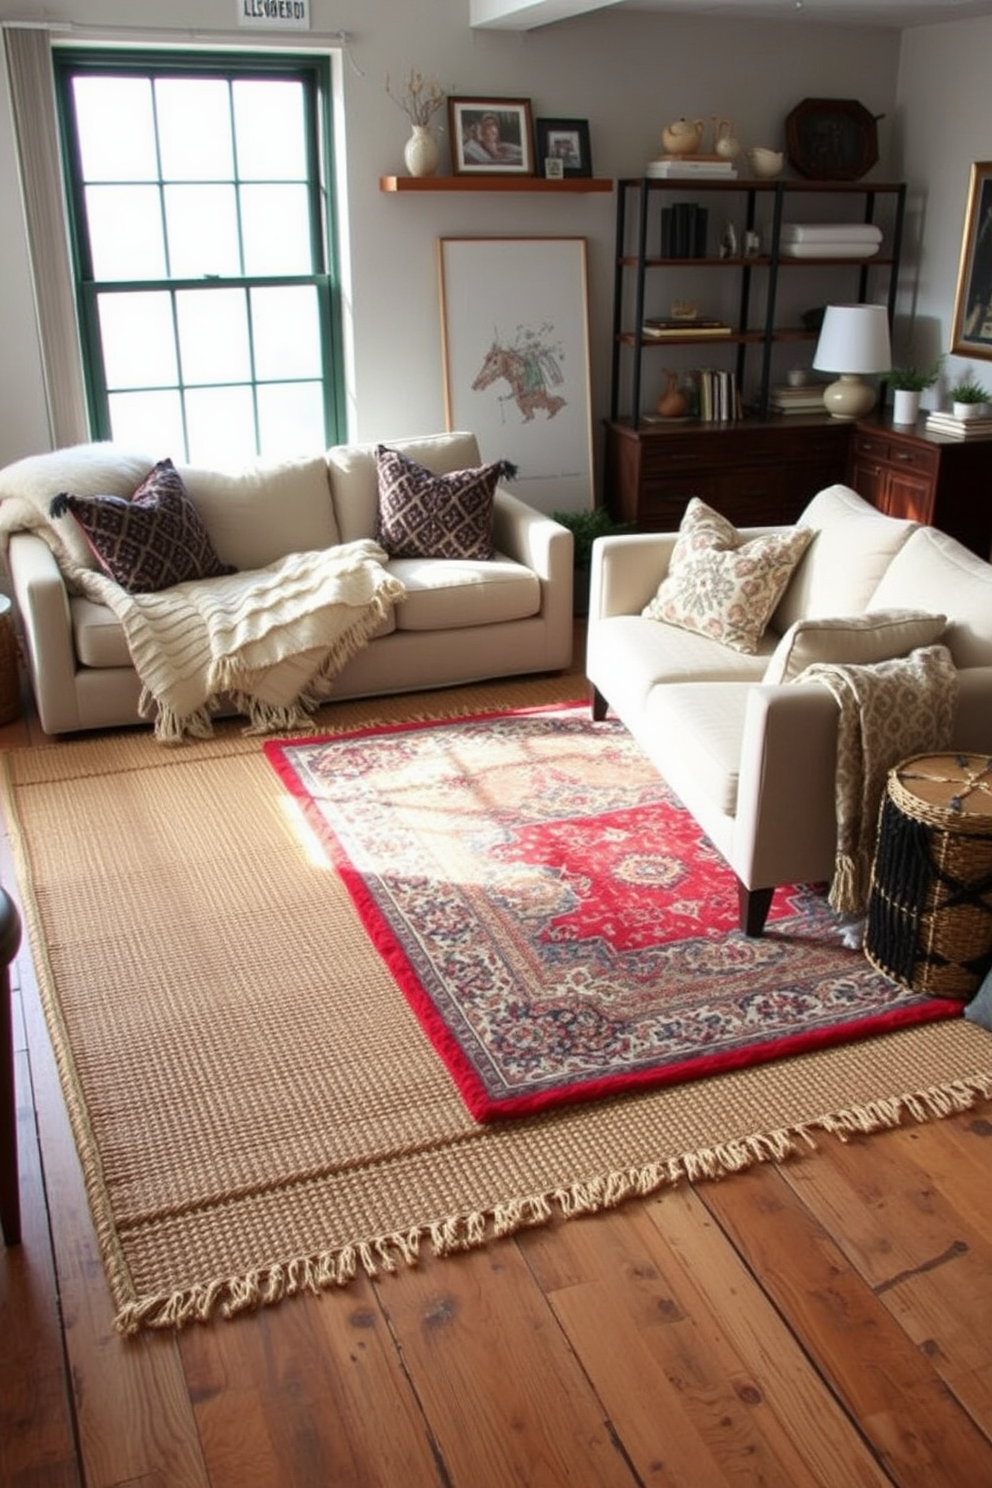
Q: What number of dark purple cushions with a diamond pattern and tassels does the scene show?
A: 2